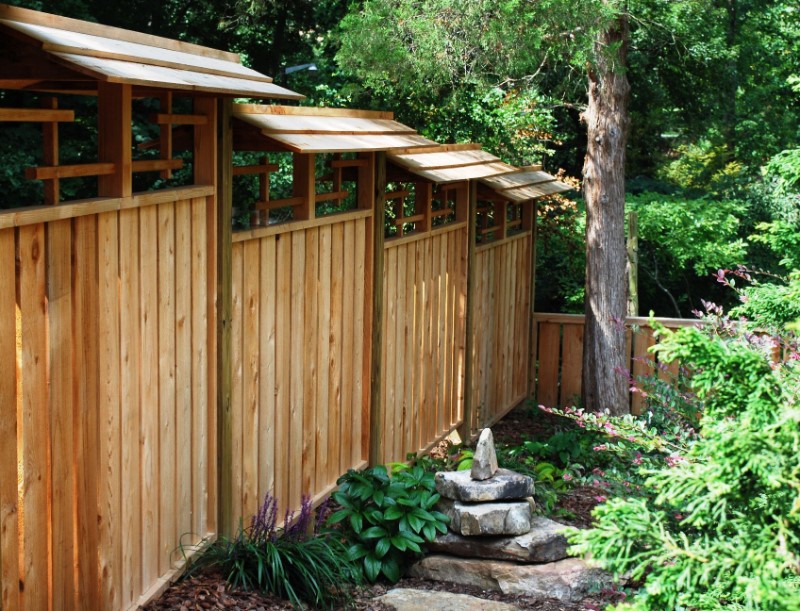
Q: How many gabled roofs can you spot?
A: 4